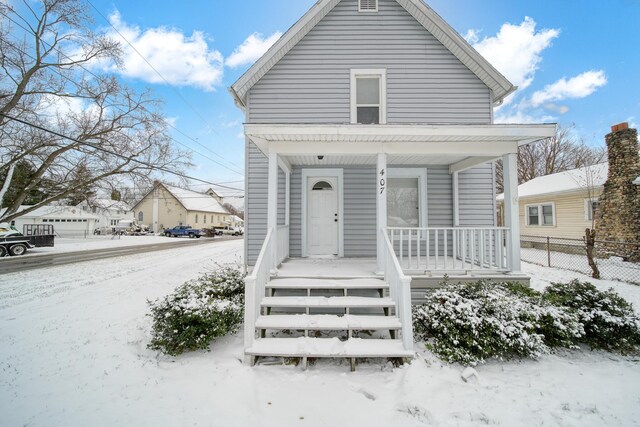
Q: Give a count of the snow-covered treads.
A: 4